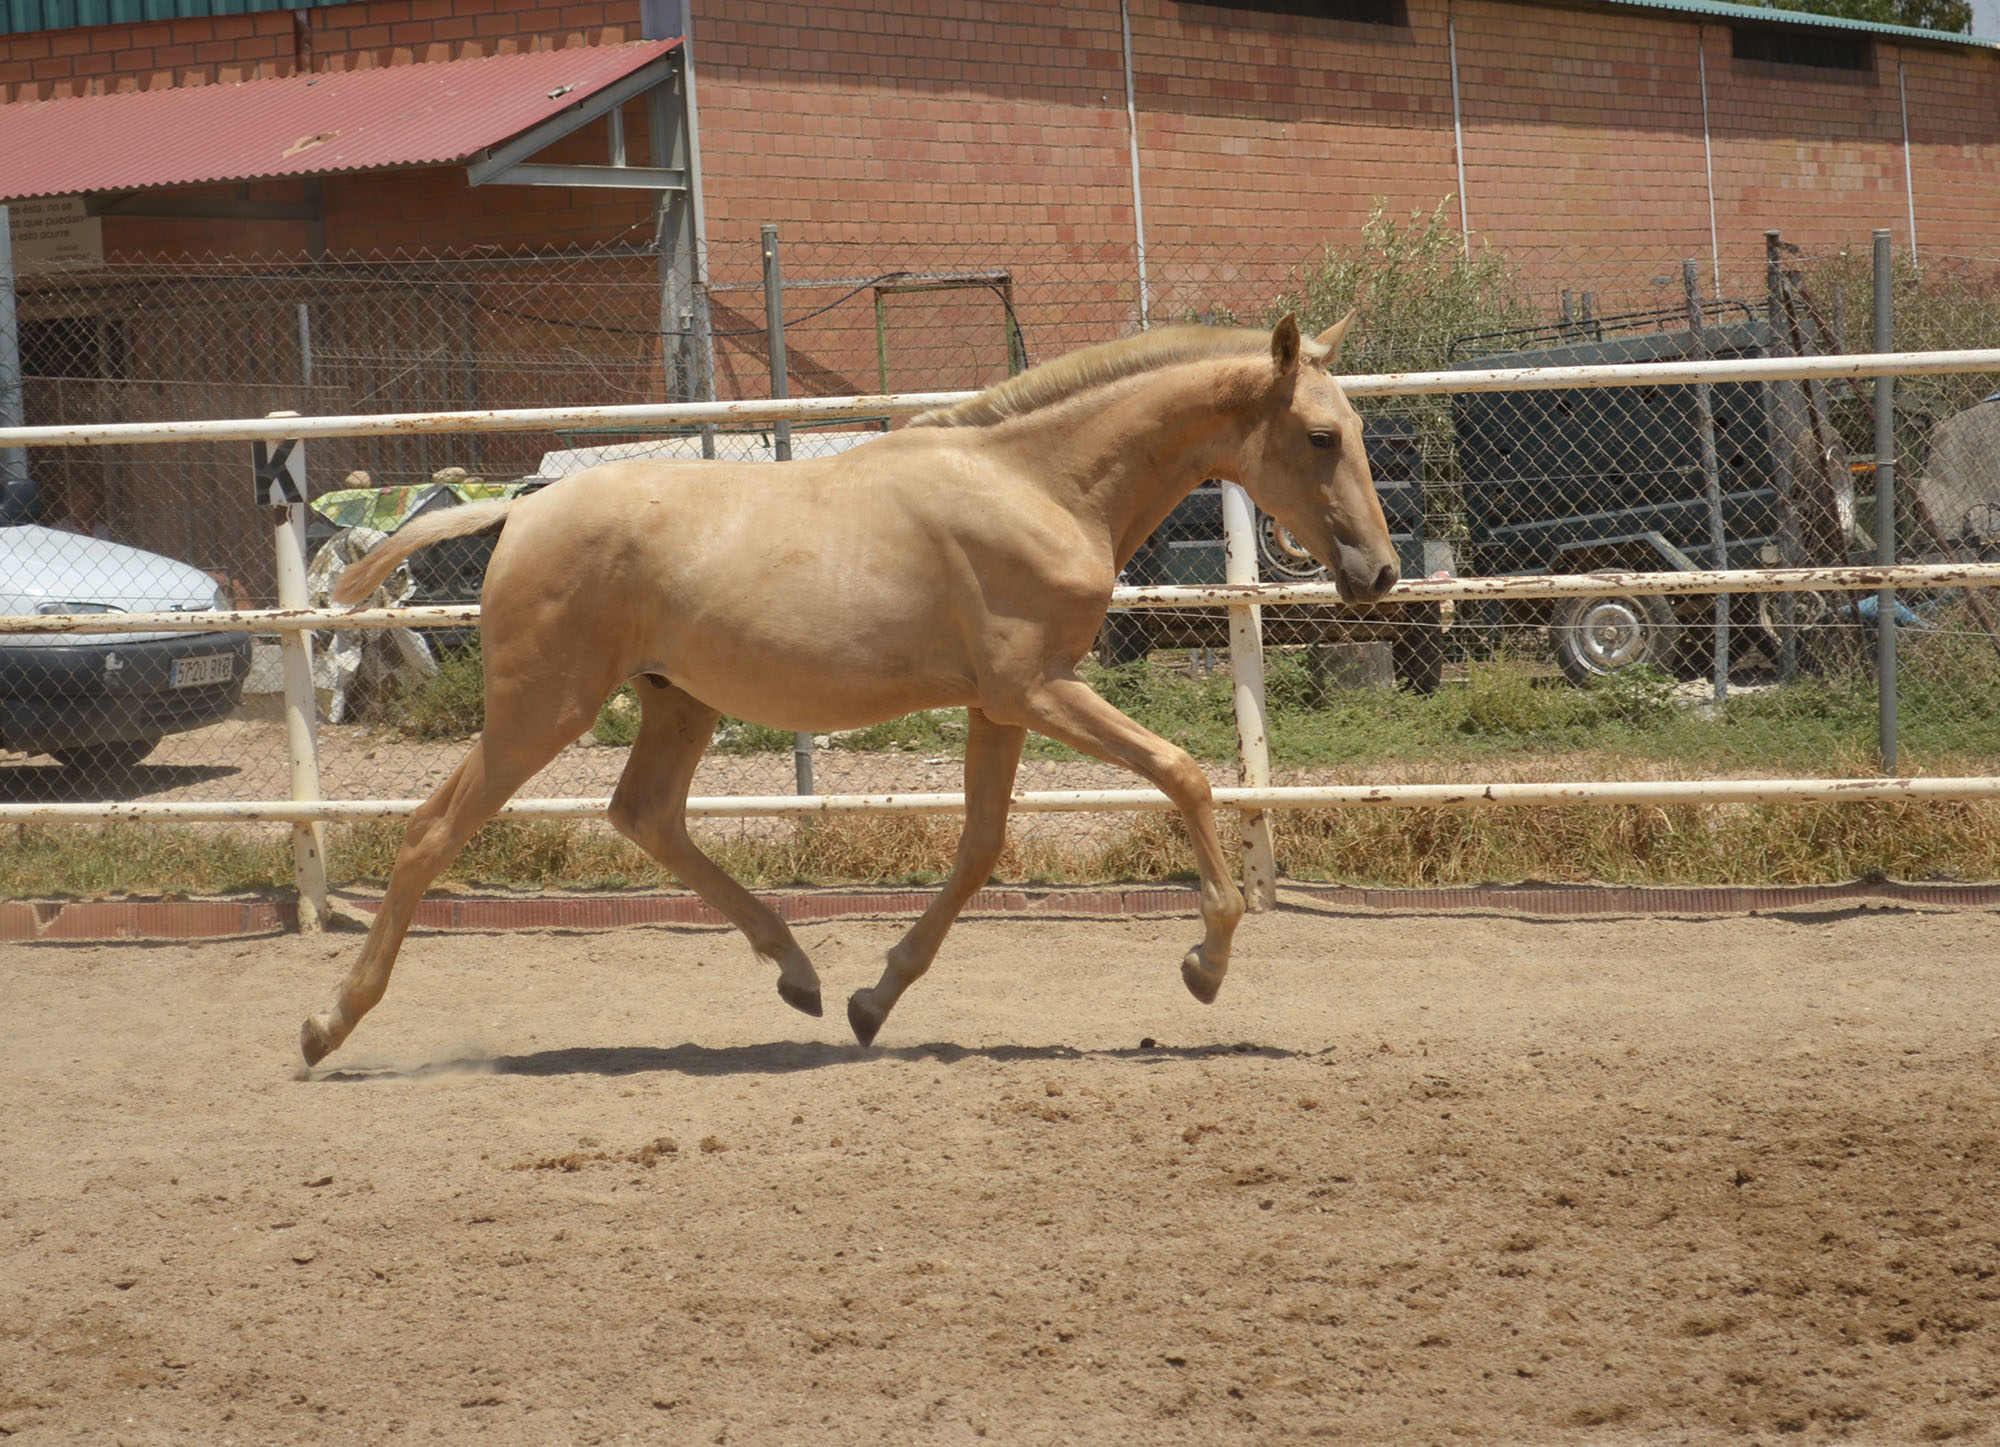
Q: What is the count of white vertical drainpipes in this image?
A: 4